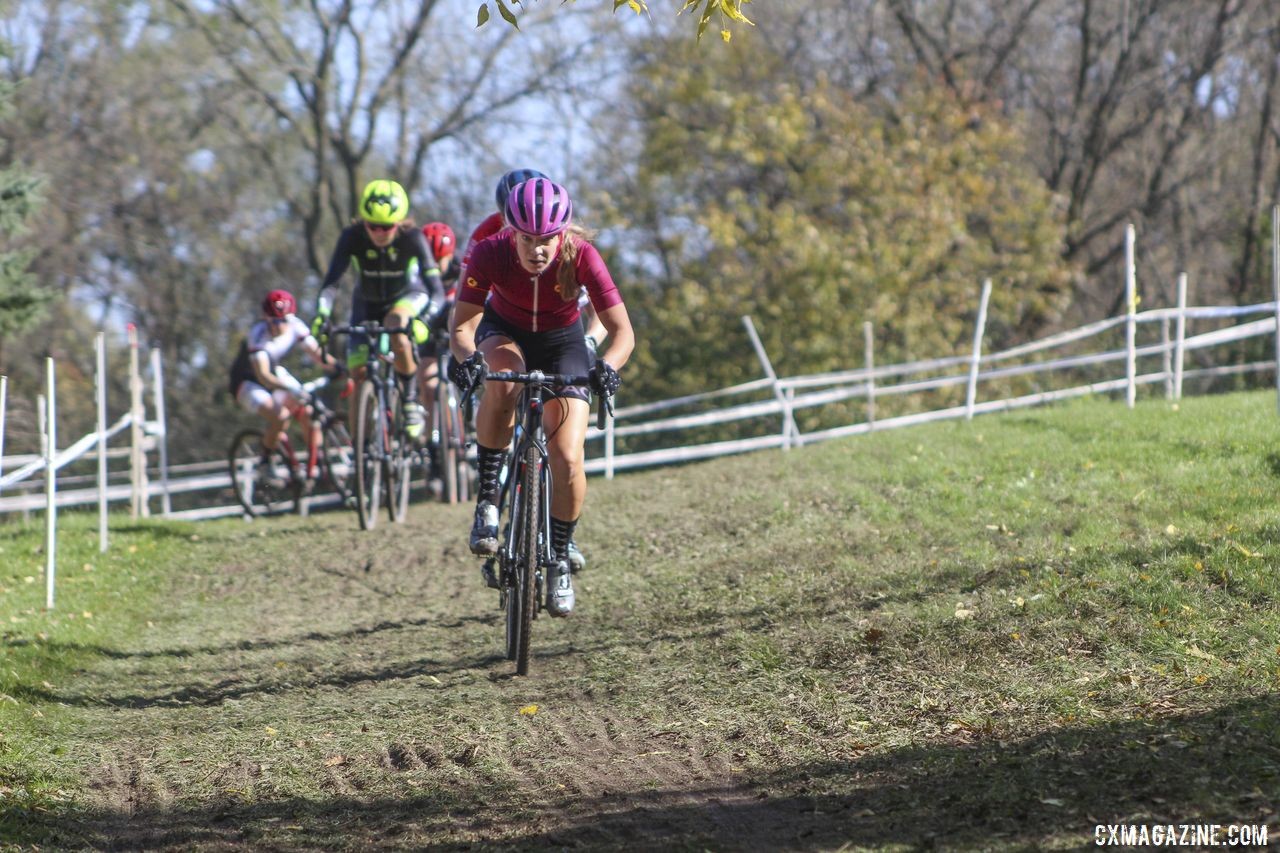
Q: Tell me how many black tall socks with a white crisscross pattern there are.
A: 2